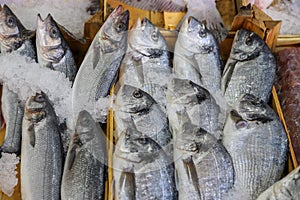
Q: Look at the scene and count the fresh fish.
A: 13